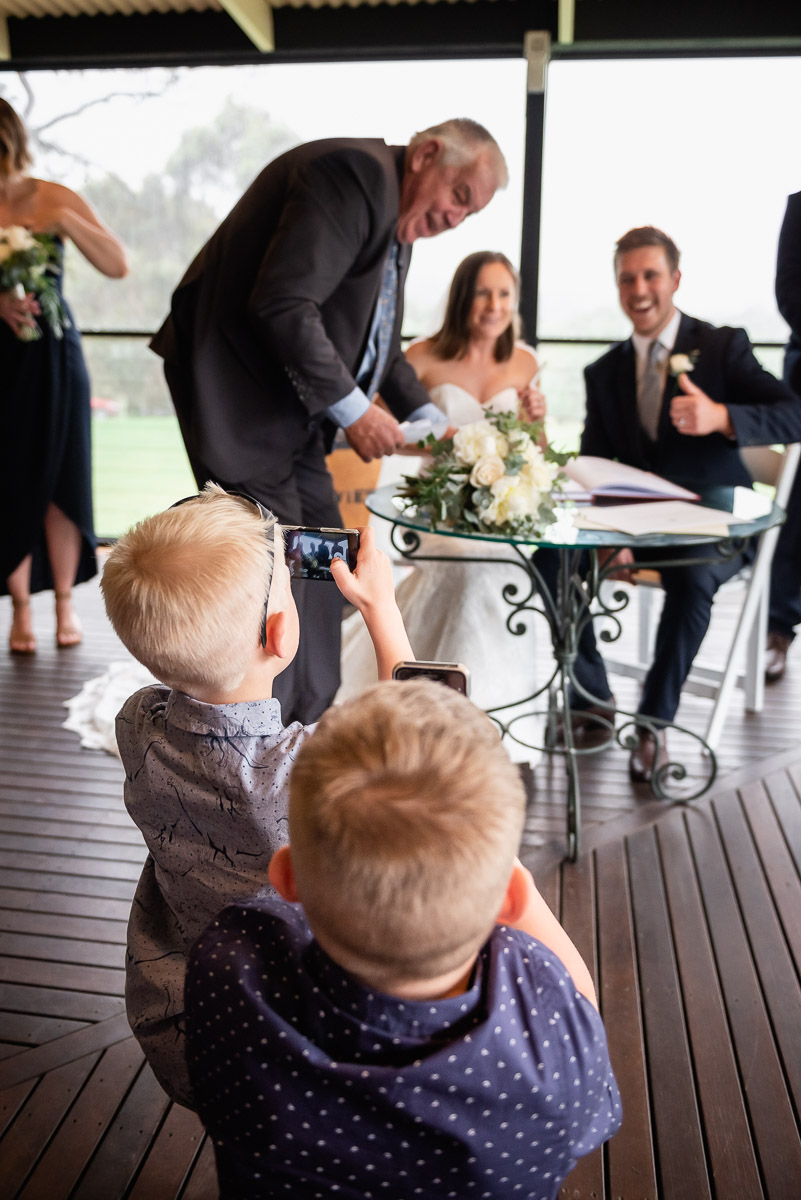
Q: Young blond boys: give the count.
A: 2